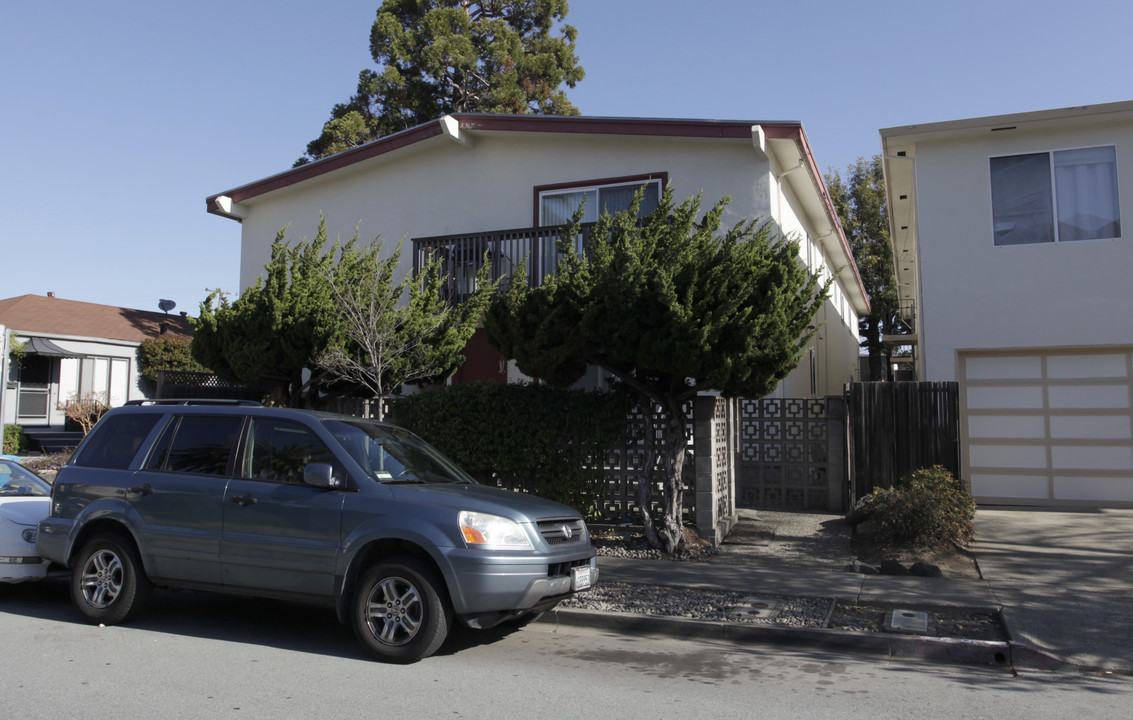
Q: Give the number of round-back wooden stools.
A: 0